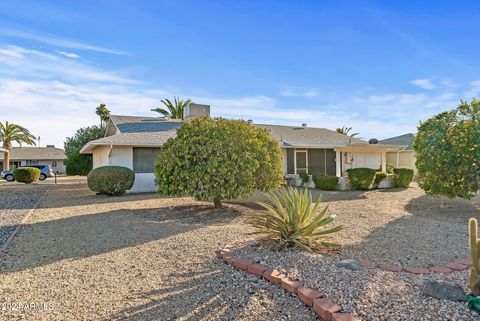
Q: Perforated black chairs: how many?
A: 0